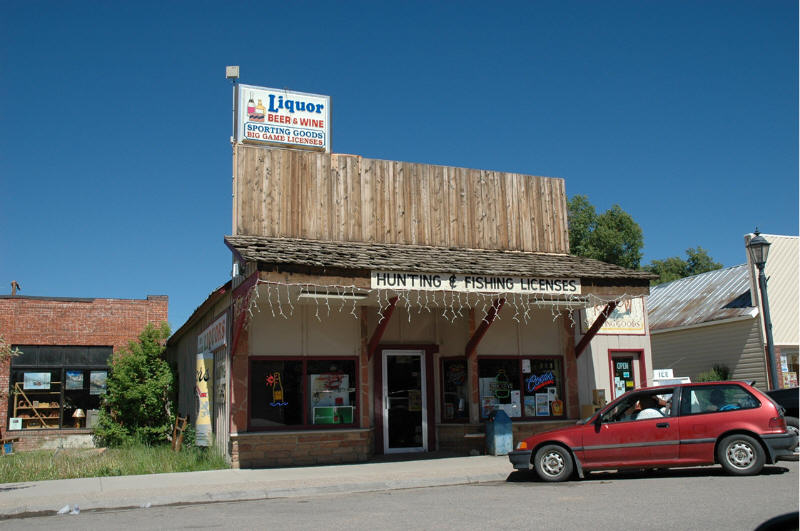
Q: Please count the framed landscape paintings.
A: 3